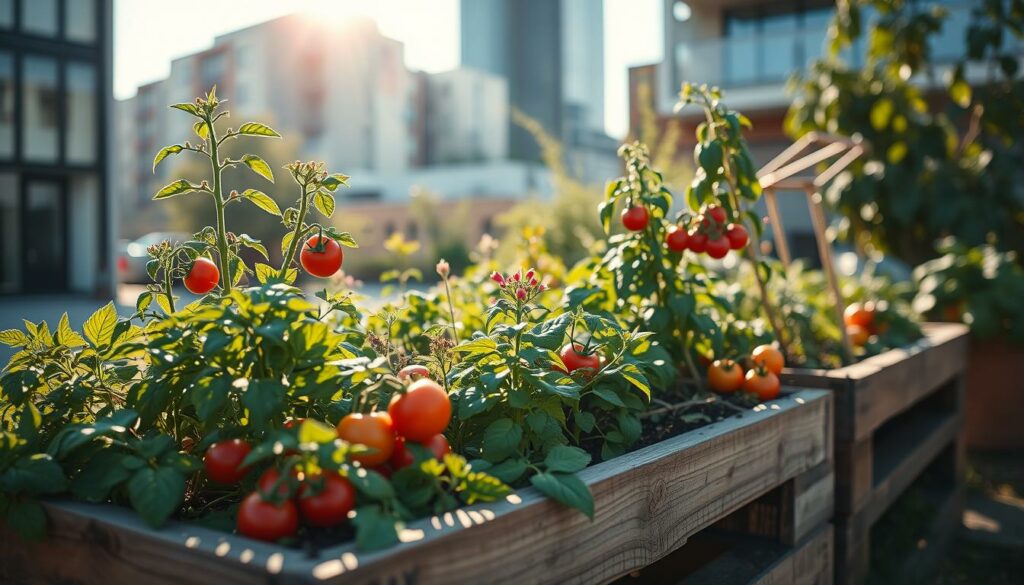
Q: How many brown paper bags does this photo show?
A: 0